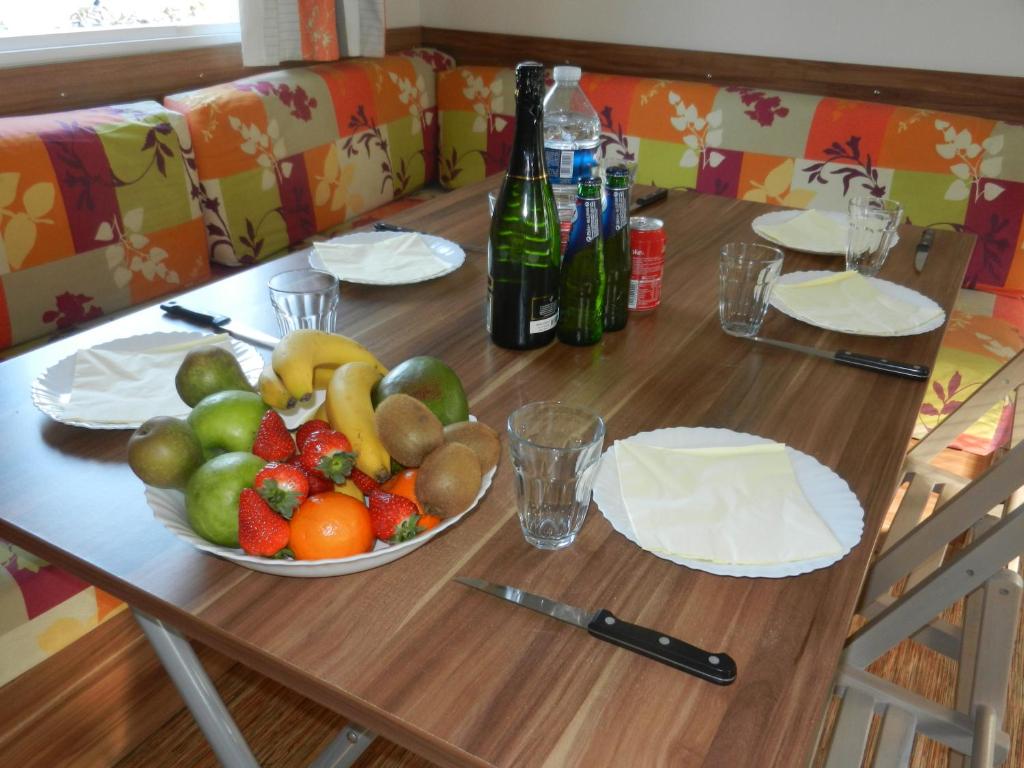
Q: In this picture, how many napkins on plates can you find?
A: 5